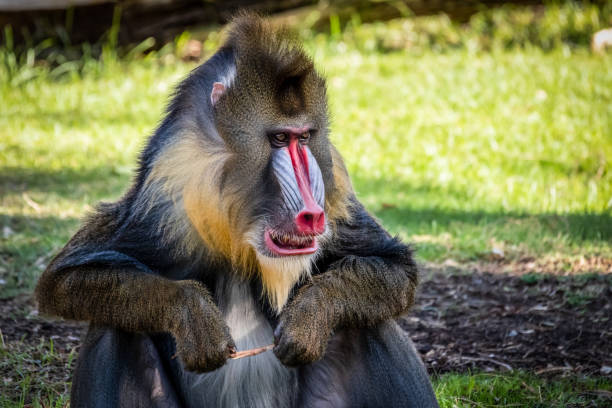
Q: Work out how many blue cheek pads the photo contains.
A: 2